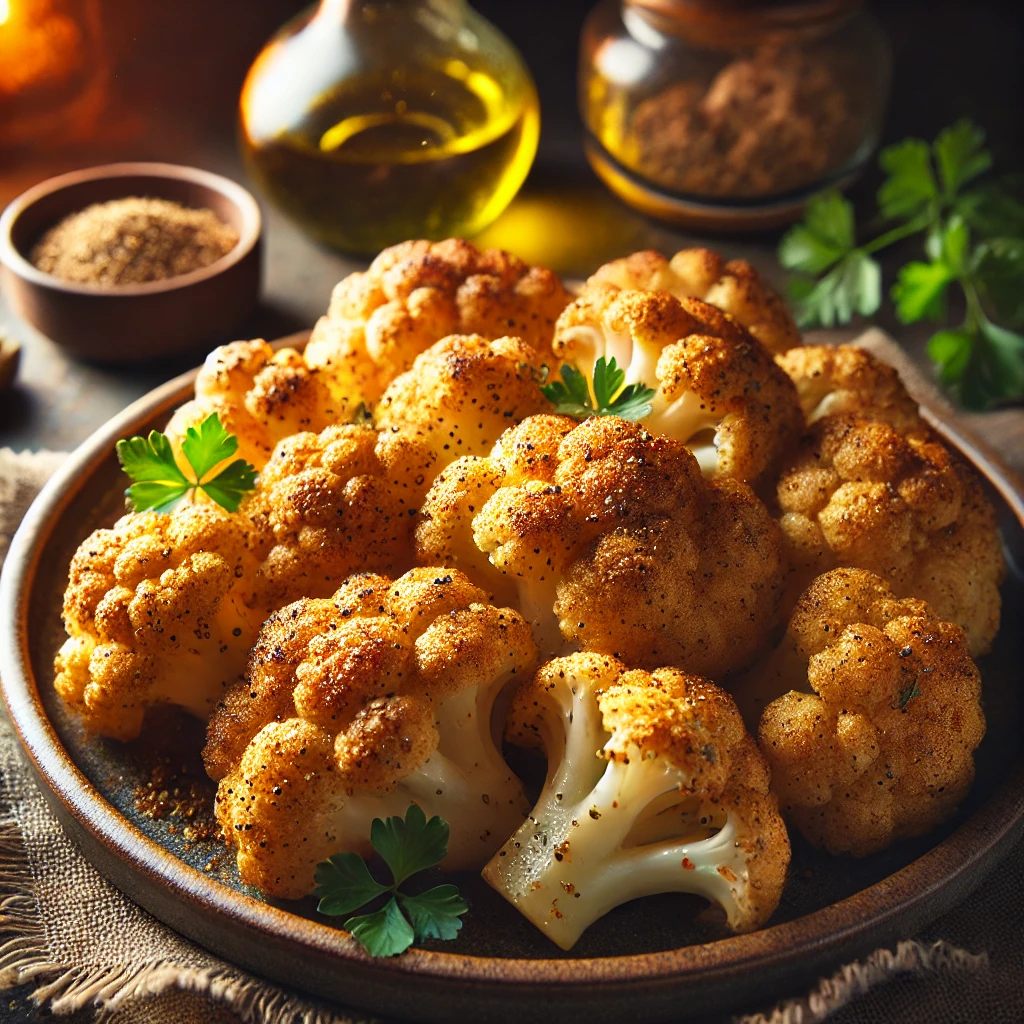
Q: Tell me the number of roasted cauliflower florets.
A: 13